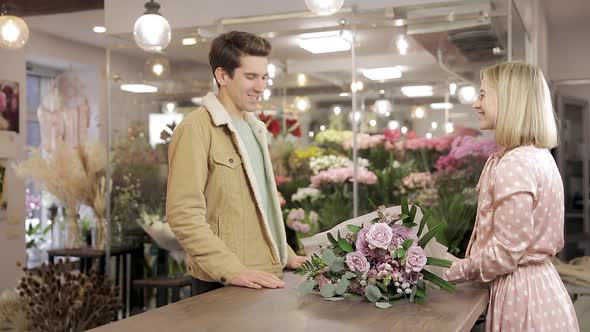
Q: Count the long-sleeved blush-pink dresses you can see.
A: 1